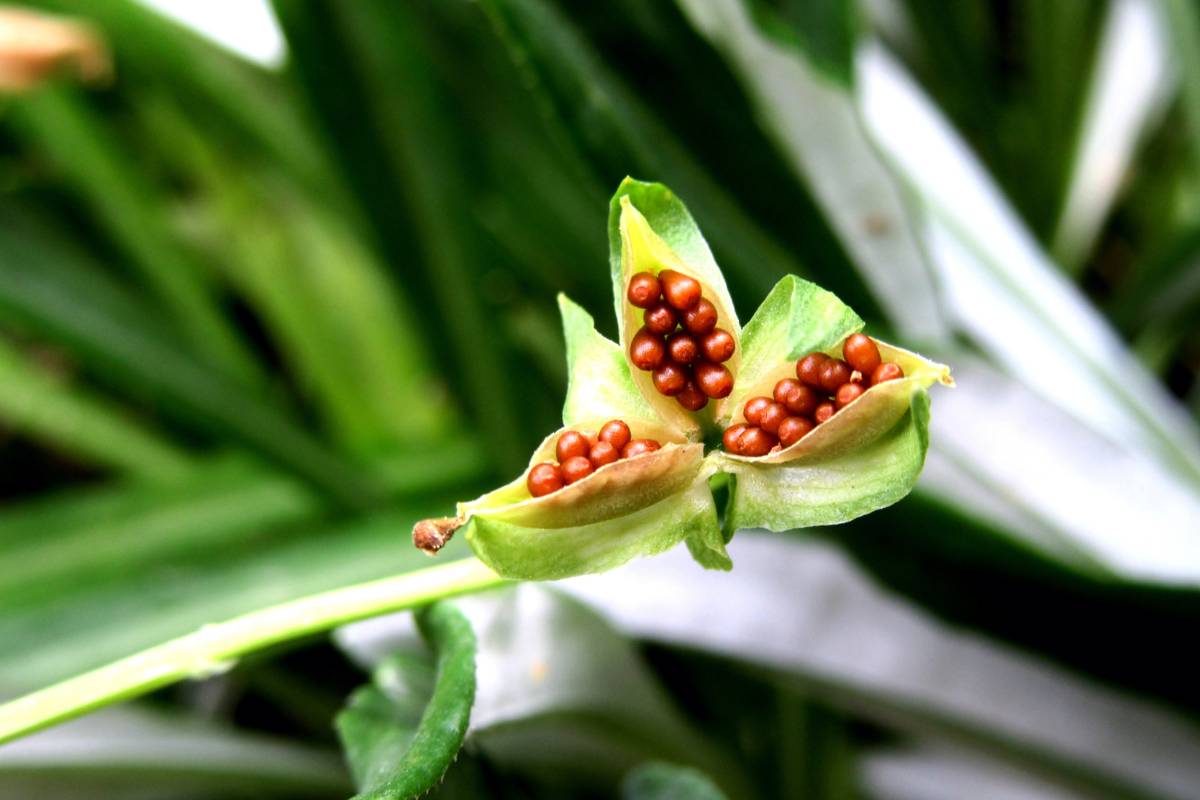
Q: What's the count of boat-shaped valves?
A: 3